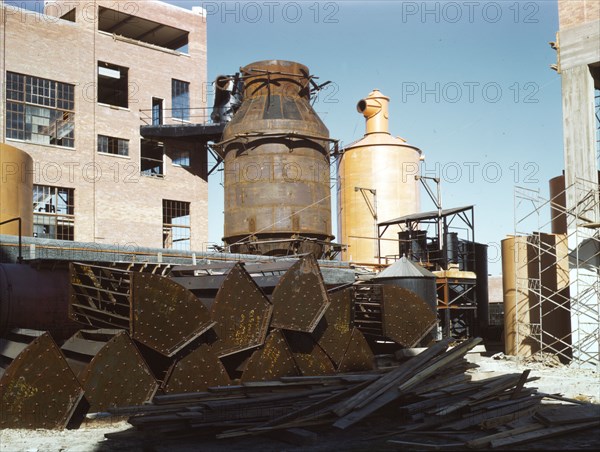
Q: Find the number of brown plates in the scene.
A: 11